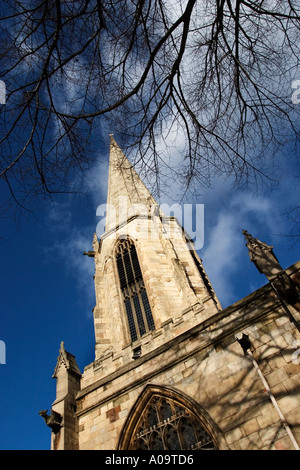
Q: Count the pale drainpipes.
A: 1